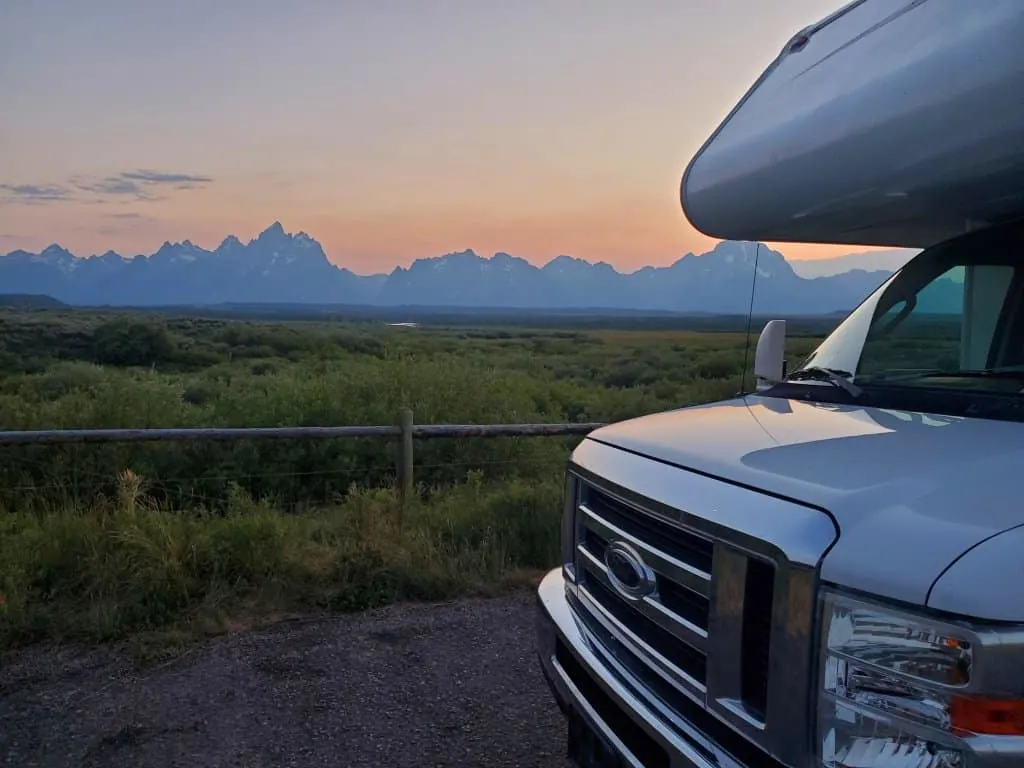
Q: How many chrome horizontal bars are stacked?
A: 3